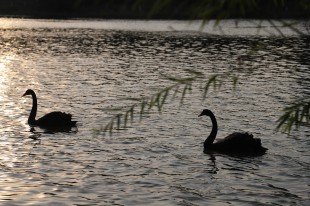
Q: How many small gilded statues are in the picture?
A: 0